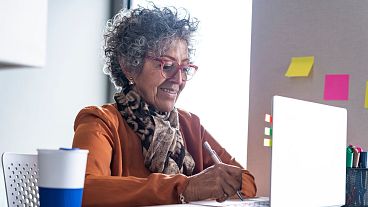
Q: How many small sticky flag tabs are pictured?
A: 3